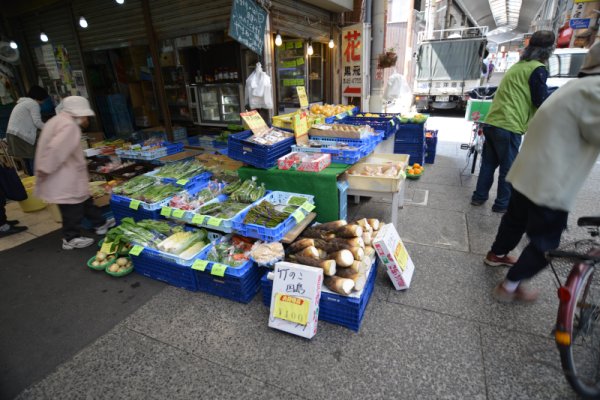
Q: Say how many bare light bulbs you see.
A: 7